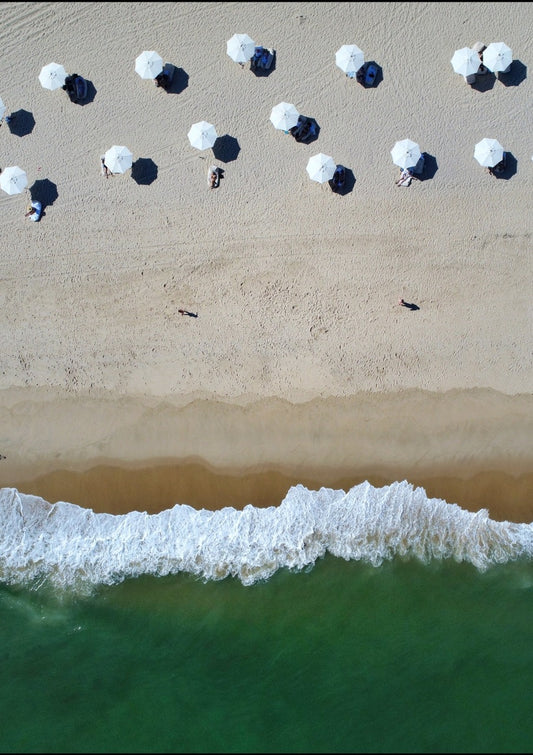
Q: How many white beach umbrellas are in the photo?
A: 14